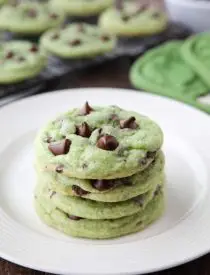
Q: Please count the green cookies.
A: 9